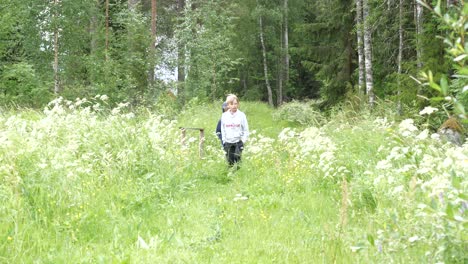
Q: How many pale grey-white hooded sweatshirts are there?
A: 1